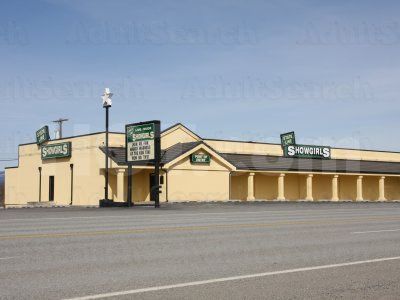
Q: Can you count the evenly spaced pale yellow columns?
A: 6